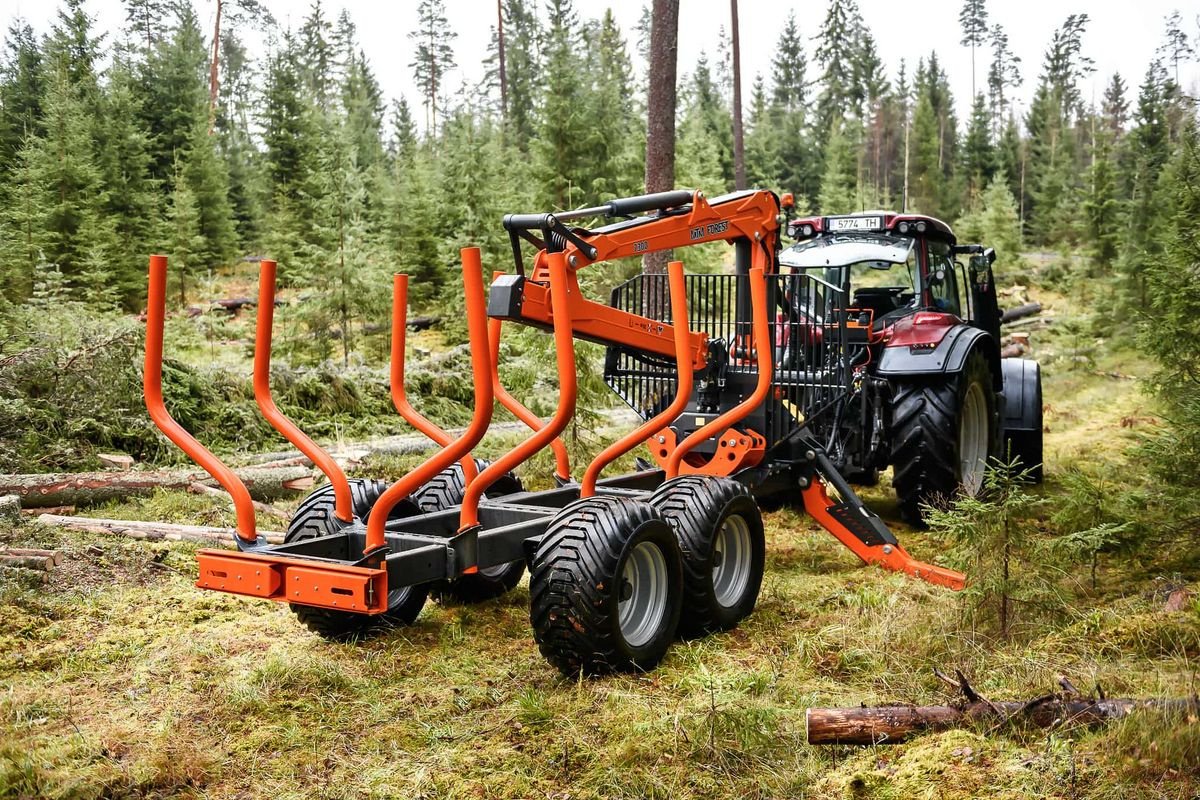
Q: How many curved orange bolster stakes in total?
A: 8